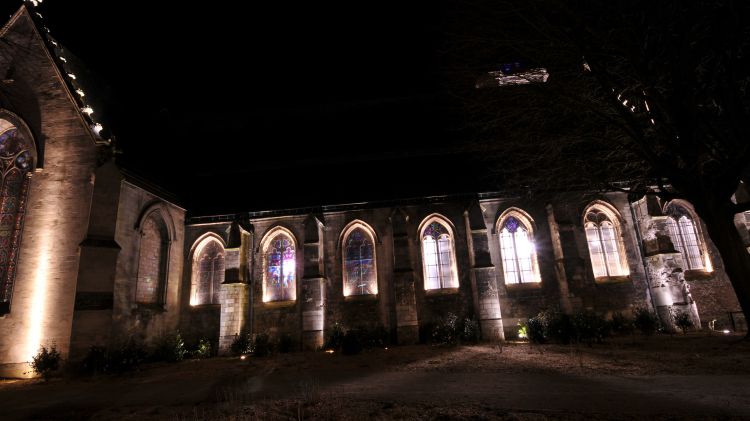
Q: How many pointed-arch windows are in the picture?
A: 9